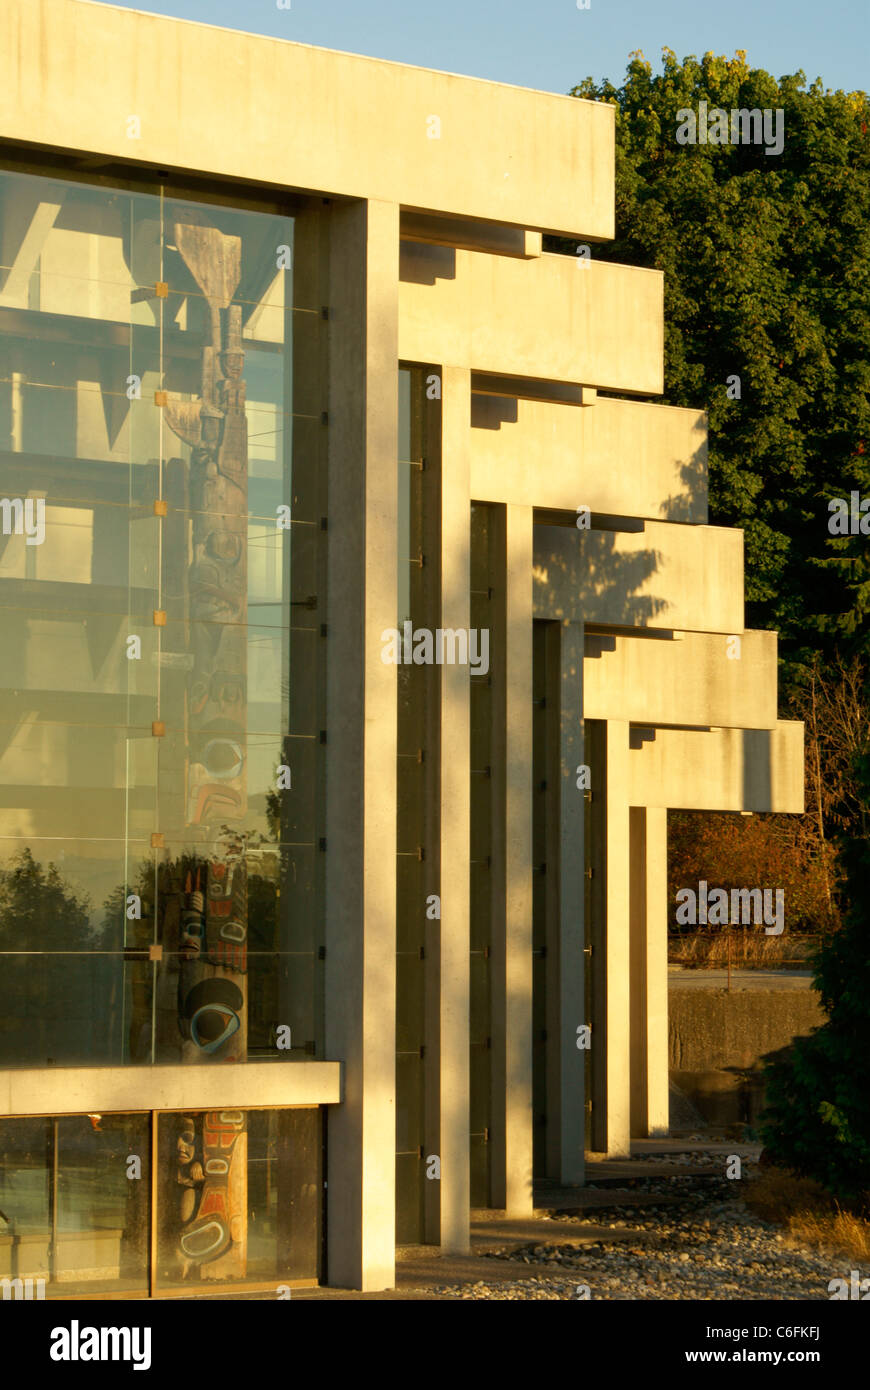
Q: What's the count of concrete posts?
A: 6